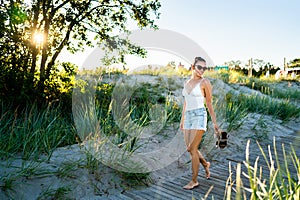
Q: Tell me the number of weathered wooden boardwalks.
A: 1